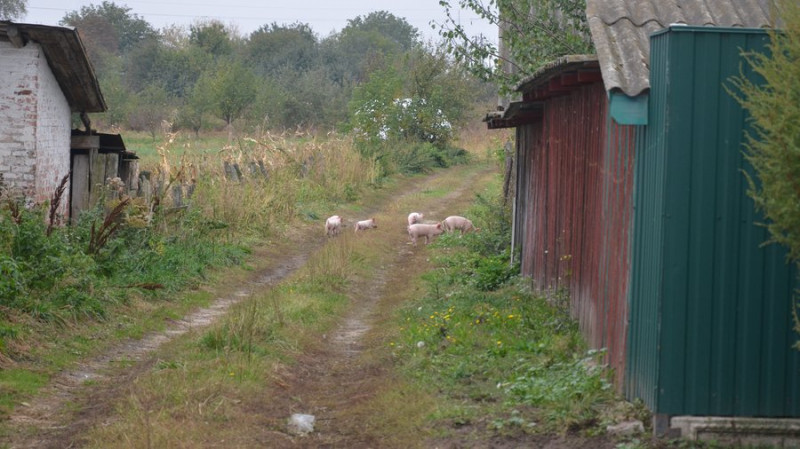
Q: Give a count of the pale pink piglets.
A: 5